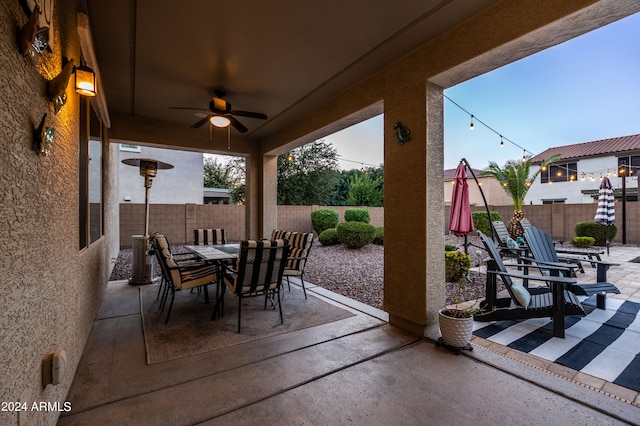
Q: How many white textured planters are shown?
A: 1